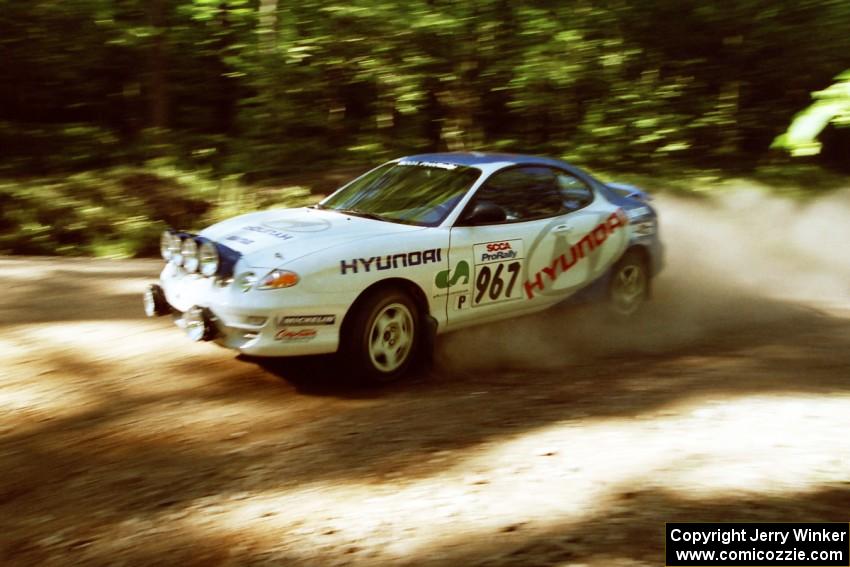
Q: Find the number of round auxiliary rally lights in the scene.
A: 6